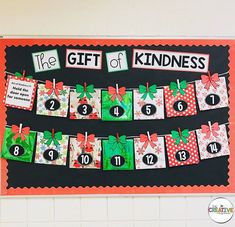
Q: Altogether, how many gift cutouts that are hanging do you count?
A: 14